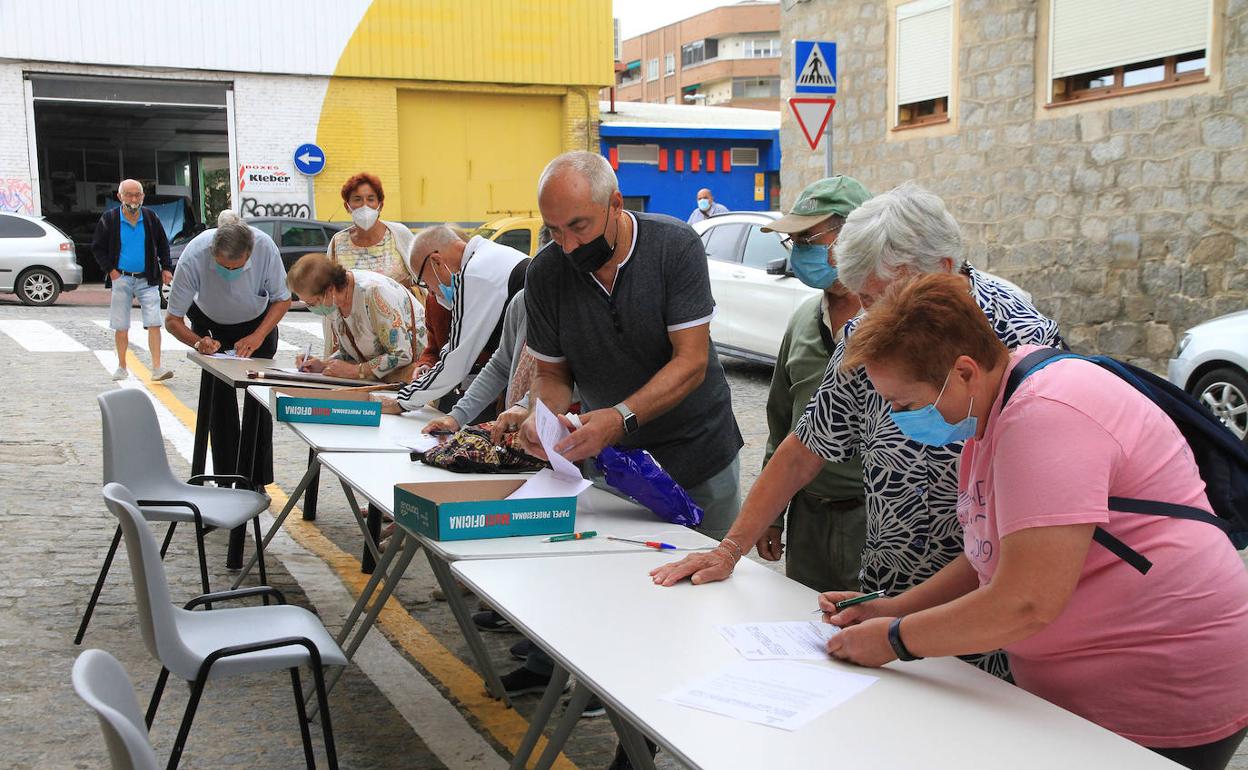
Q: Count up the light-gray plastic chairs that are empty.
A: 3